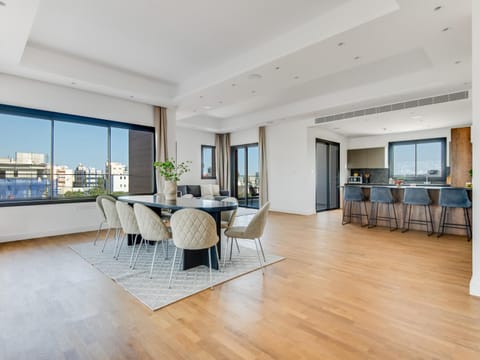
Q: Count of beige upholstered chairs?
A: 7